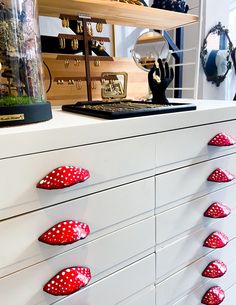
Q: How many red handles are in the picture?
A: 9